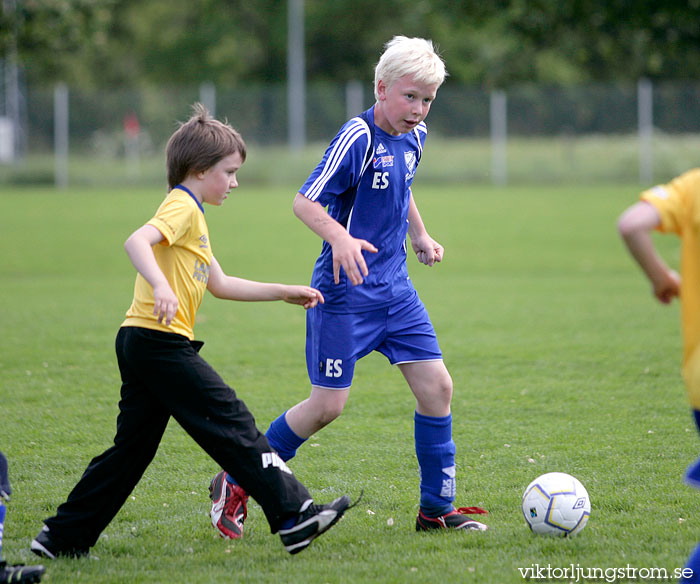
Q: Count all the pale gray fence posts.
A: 5